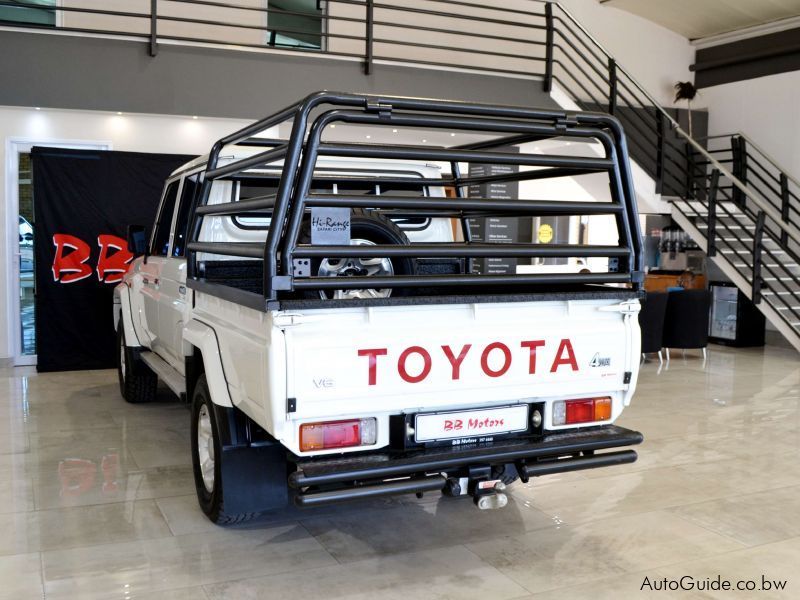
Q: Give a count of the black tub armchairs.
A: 2